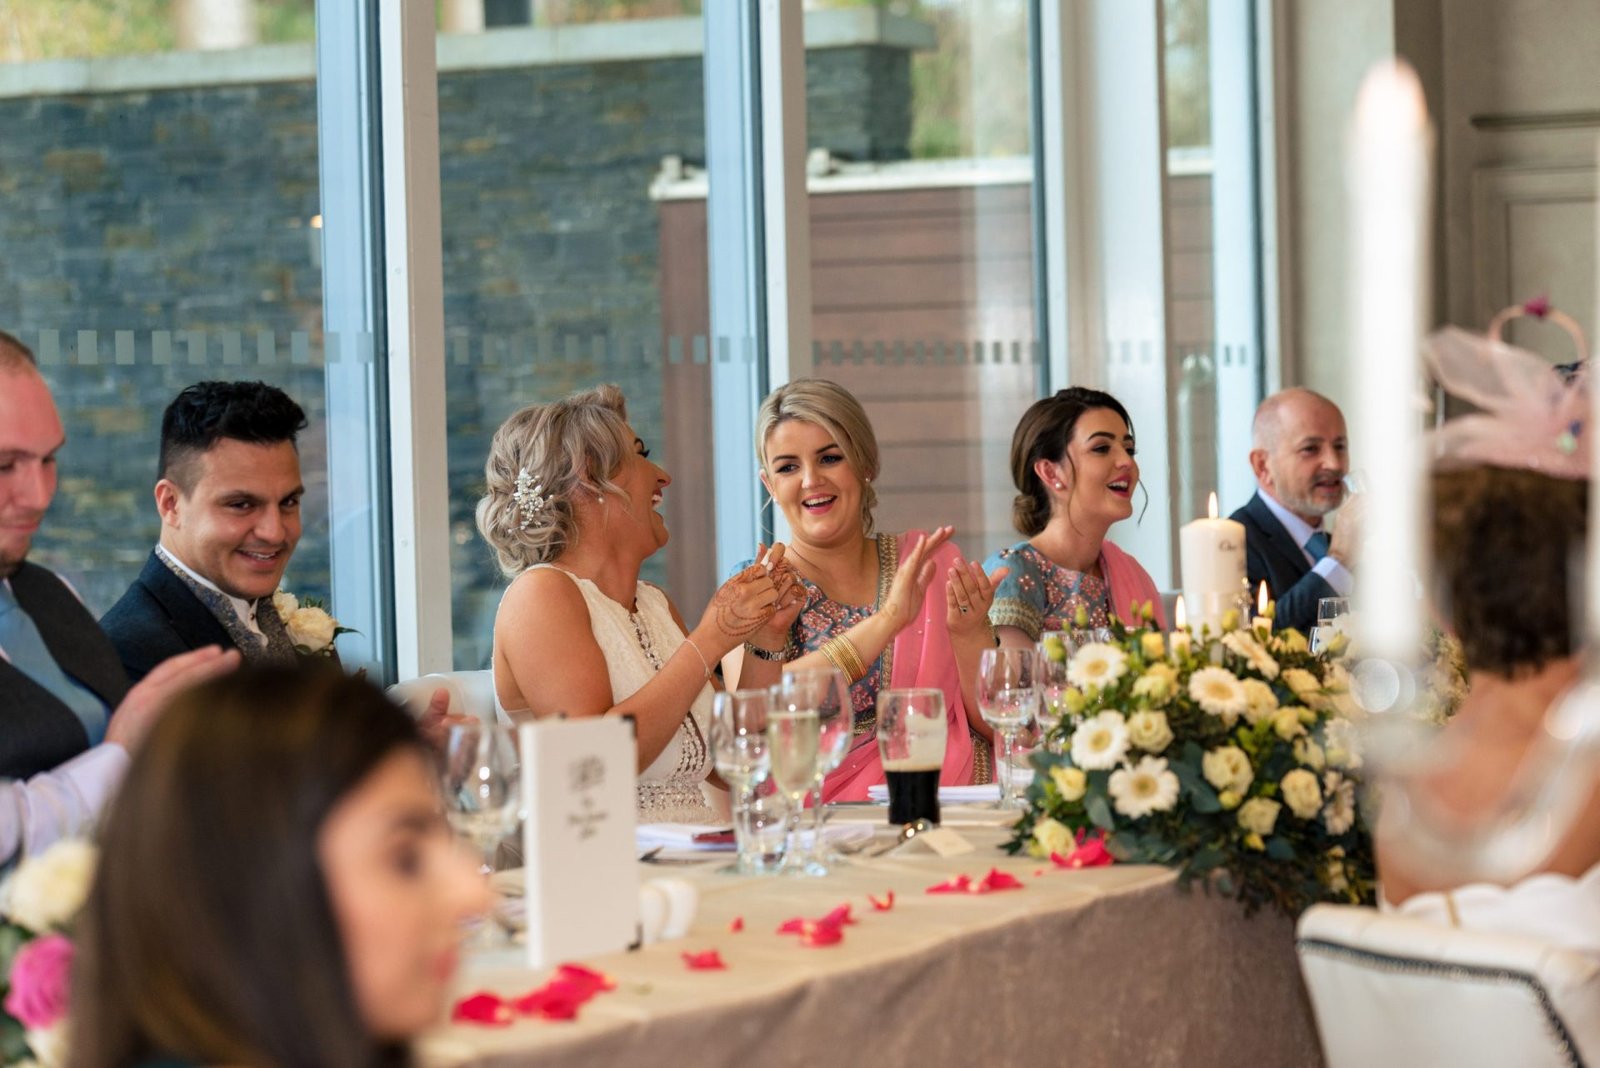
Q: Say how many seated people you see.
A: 8